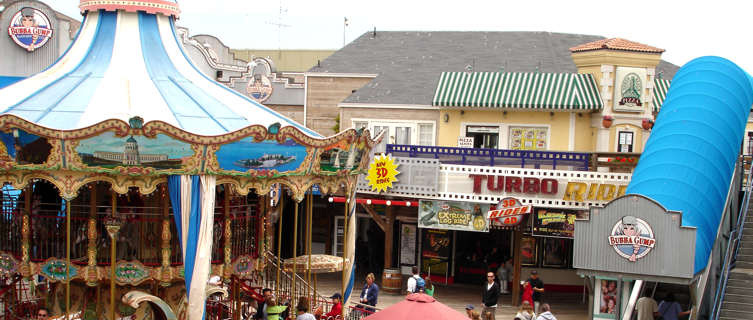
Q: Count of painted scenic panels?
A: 4